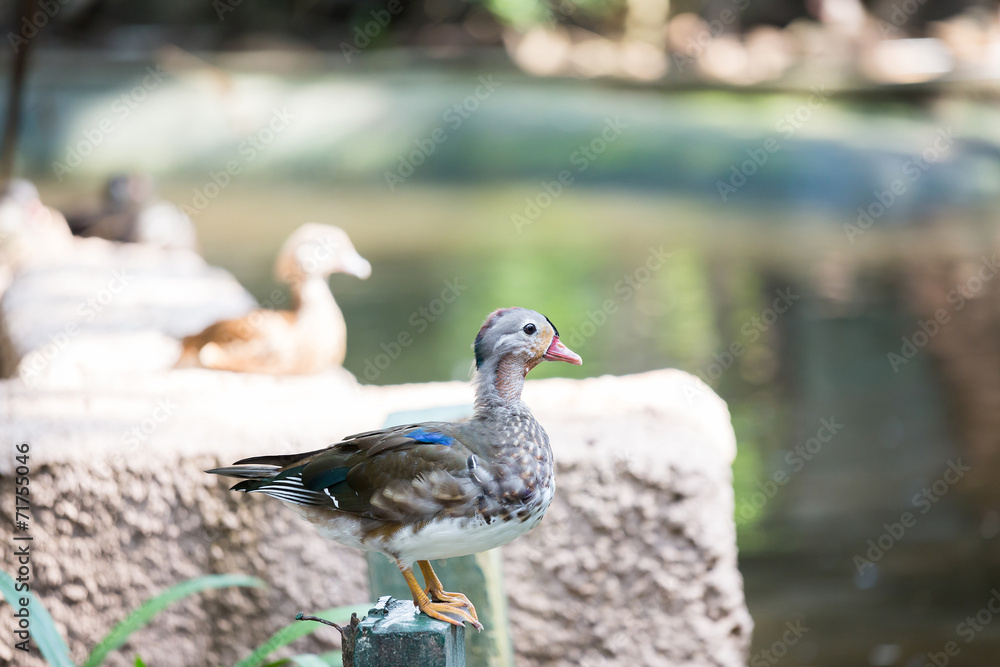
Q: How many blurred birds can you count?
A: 3